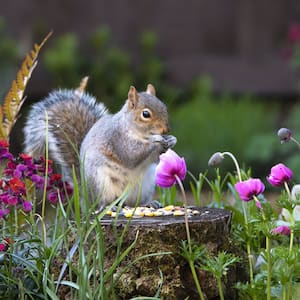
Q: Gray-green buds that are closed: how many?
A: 2